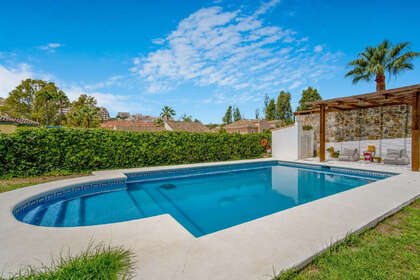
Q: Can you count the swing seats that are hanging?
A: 2